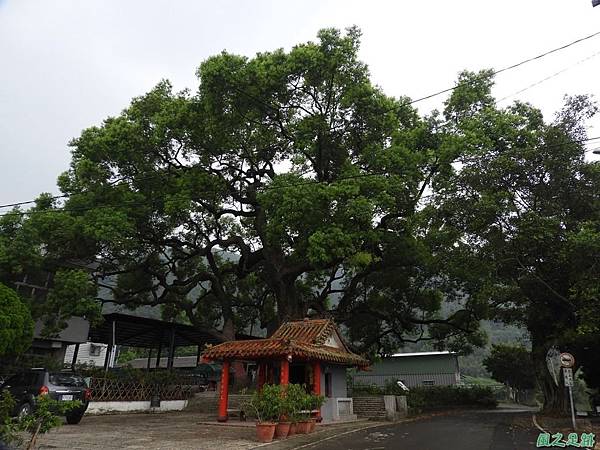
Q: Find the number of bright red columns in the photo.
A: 3